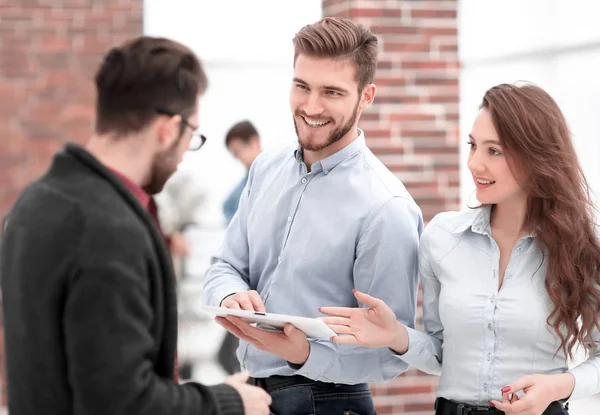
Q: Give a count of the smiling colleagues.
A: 2